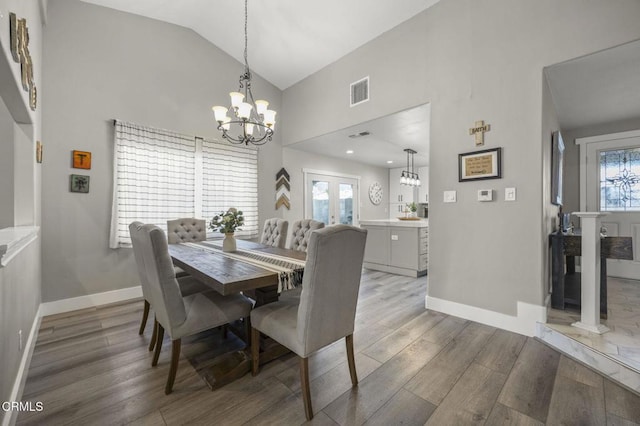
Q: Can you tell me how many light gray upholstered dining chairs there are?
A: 6